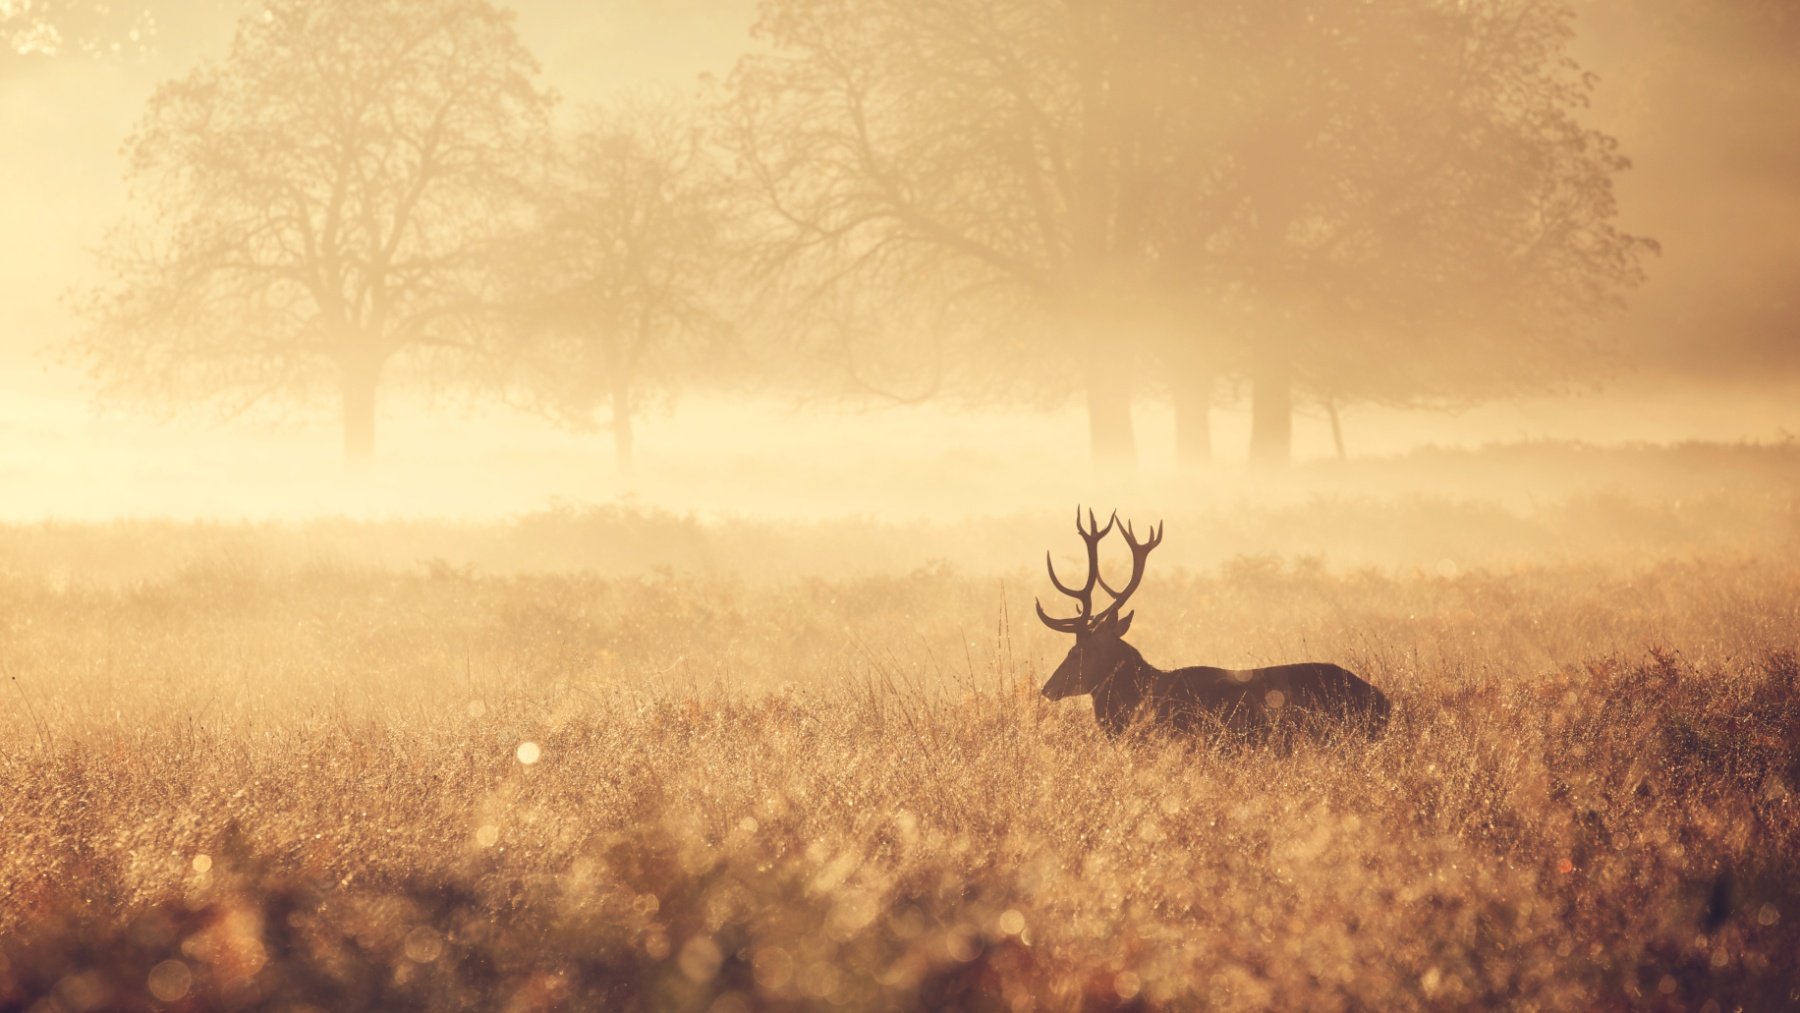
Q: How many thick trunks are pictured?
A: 4